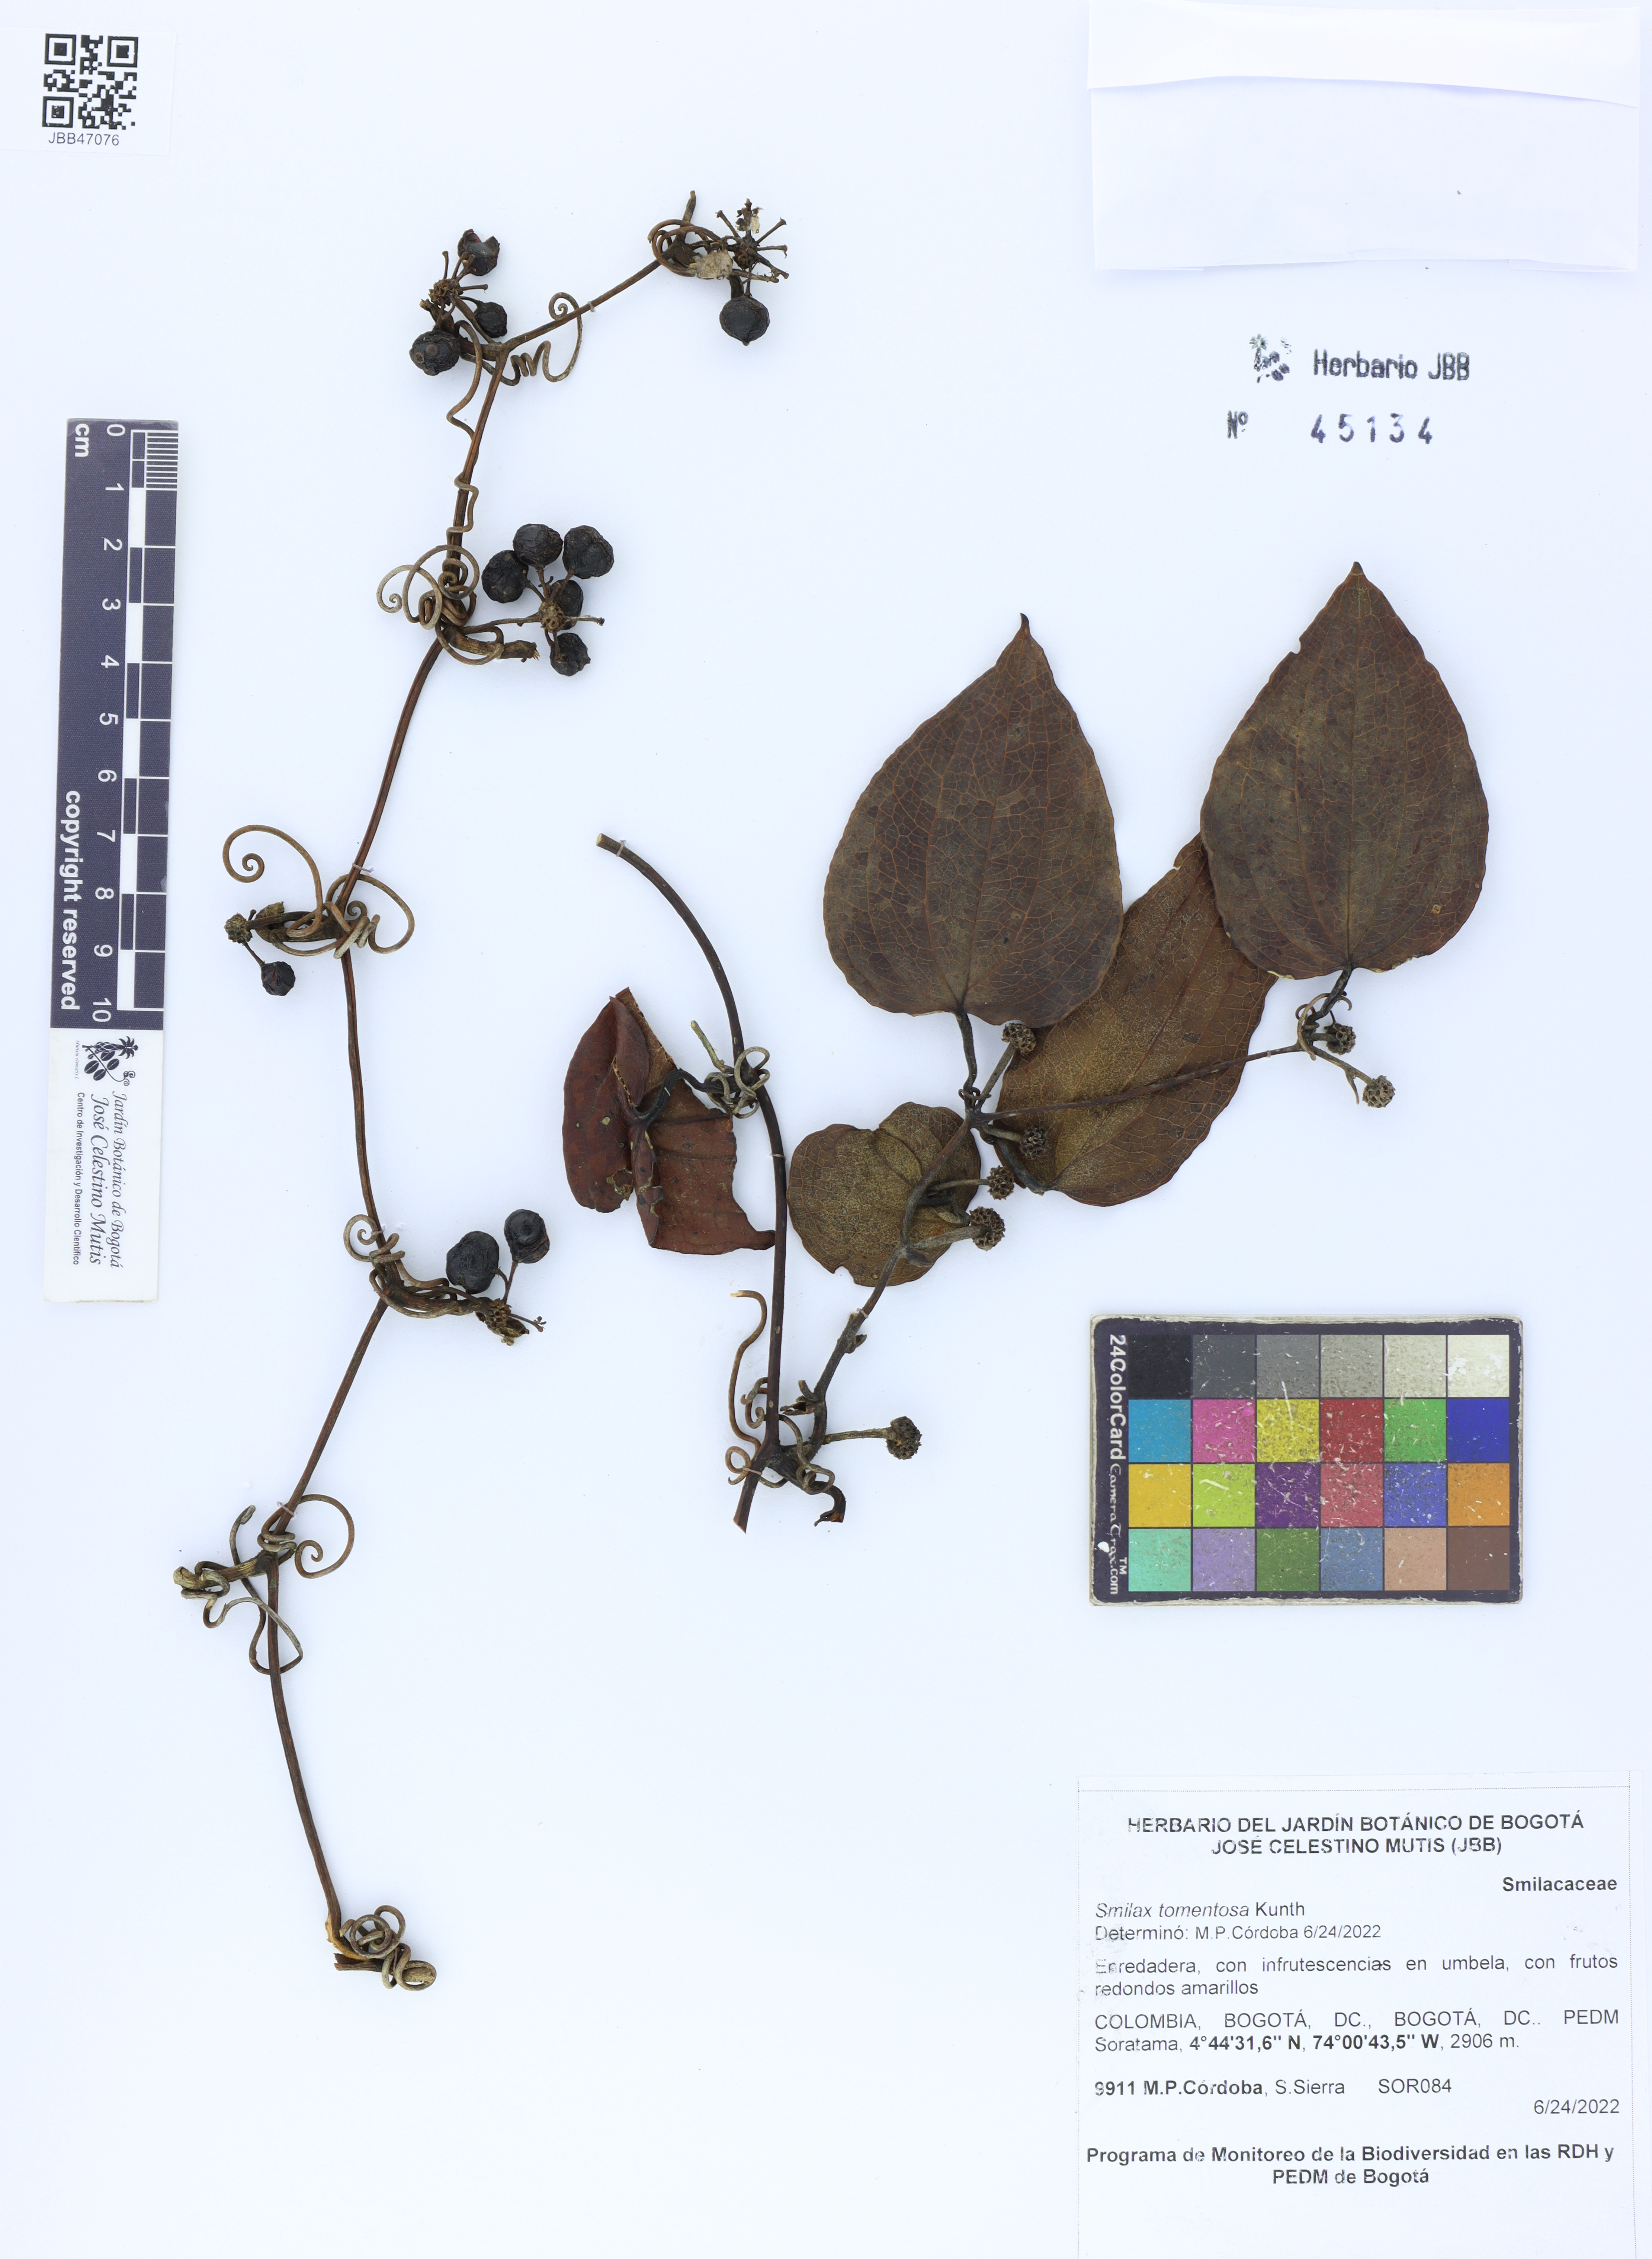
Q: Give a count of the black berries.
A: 12